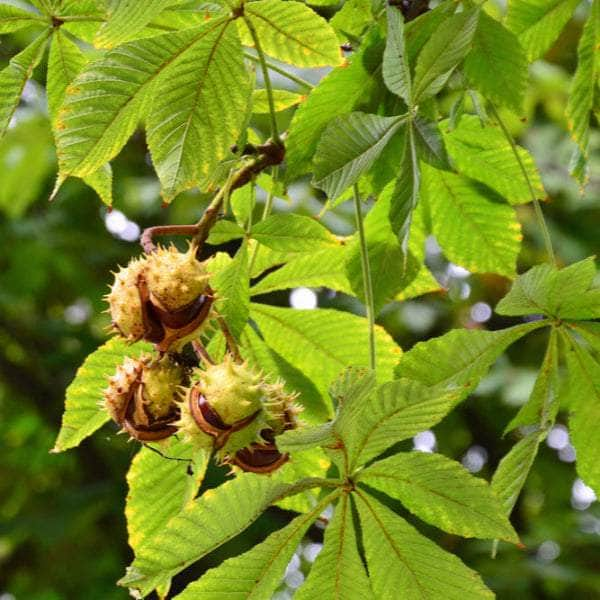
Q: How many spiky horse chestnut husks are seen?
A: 4